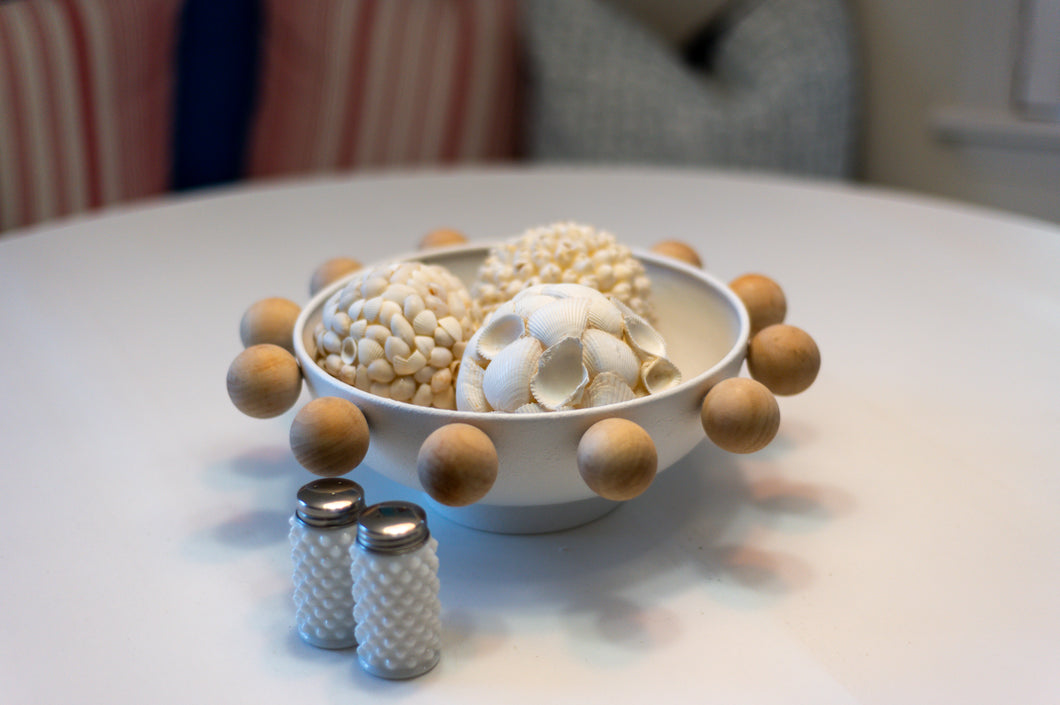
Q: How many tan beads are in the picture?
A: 11